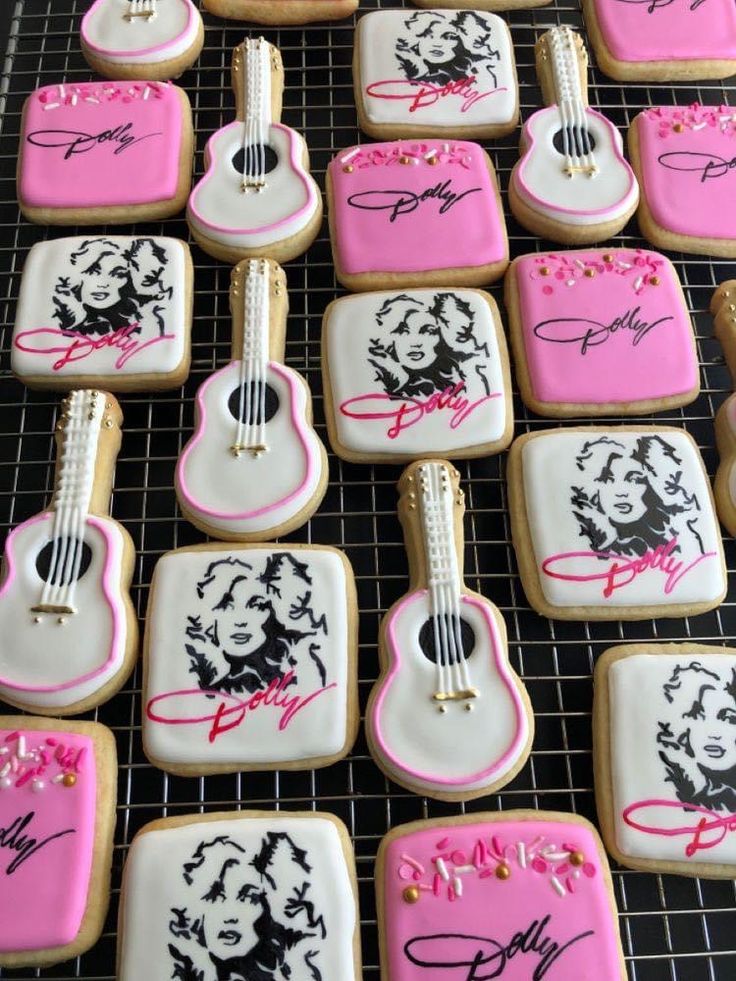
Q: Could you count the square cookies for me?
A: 14